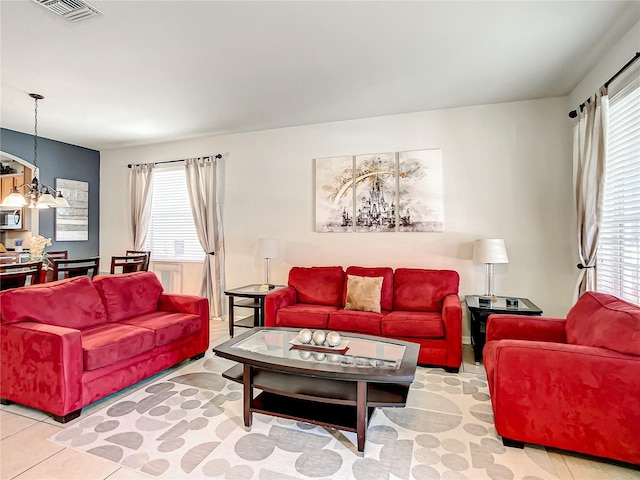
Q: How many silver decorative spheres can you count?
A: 3